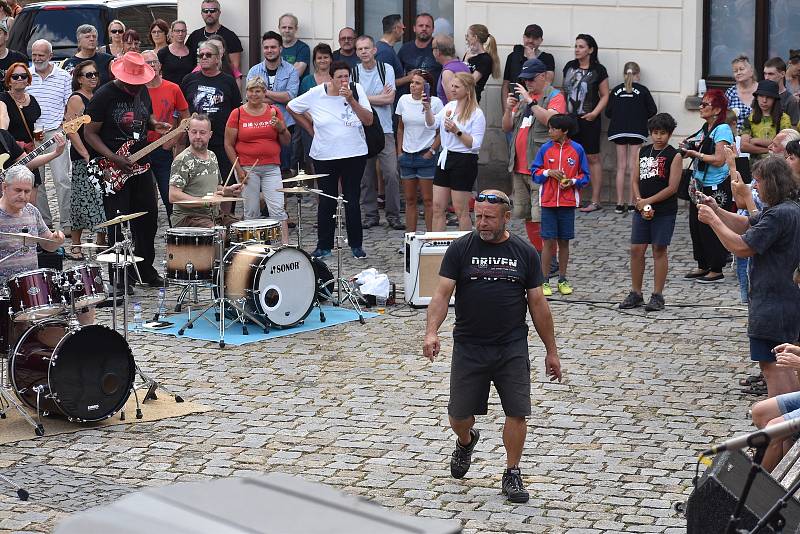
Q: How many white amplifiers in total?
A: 1